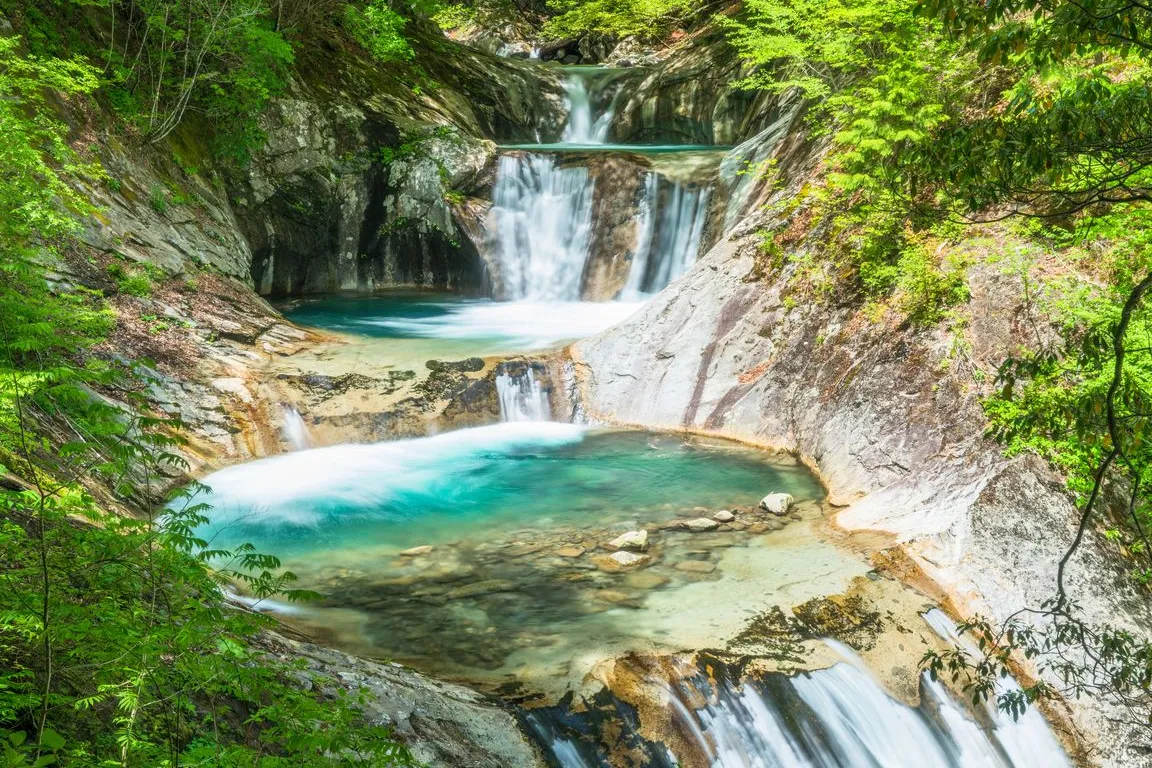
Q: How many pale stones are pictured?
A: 5